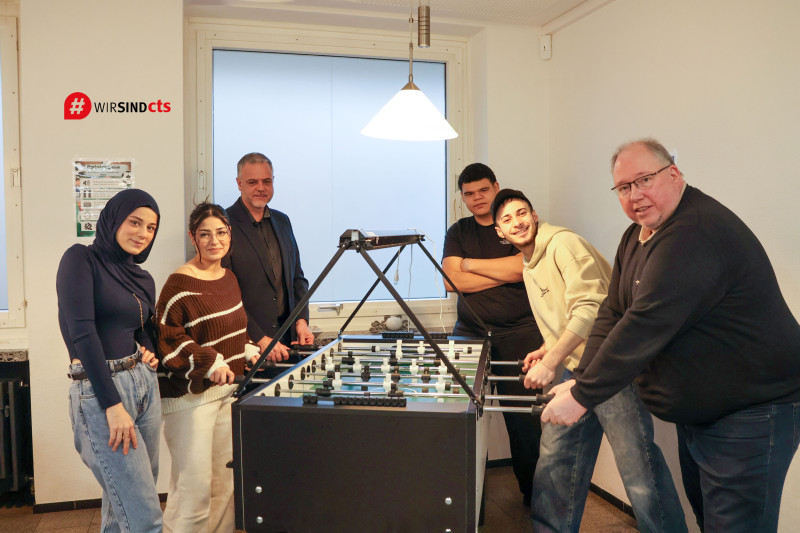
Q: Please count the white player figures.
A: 11